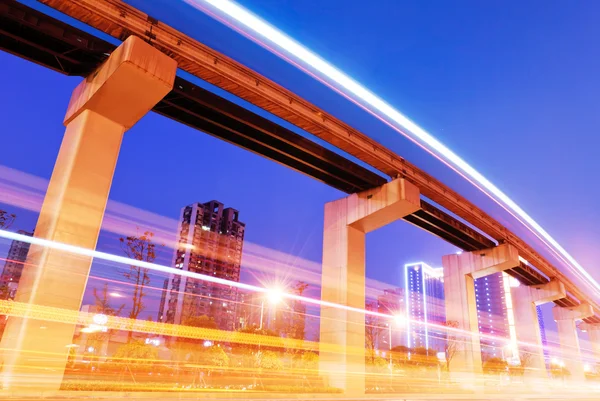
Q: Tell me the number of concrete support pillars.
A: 6